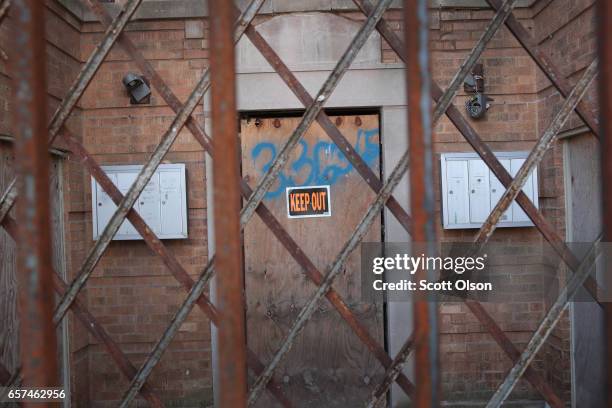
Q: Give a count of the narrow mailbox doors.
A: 8